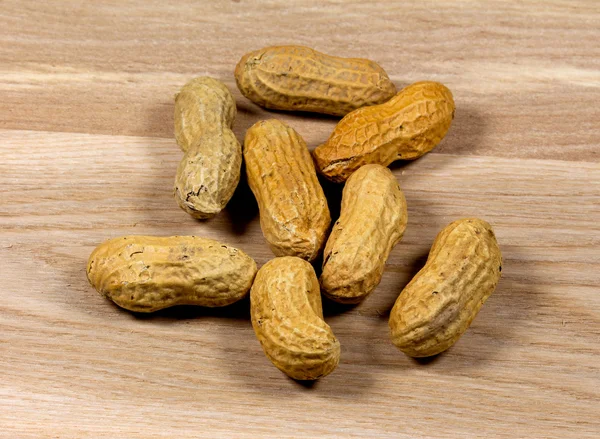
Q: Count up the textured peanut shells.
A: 8